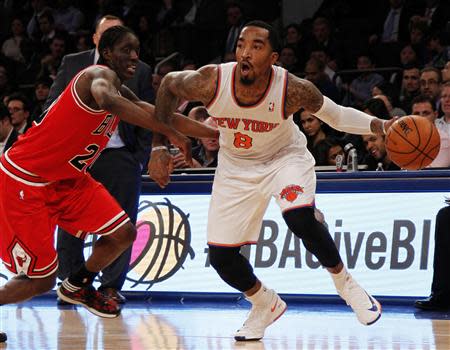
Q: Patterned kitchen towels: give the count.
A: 0